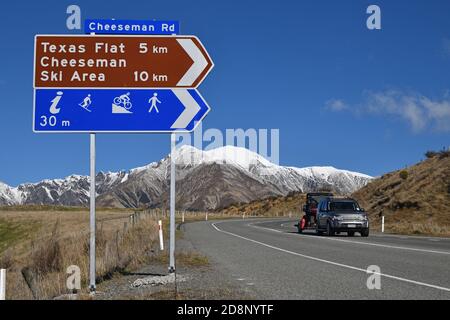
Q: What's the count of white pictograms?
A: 4